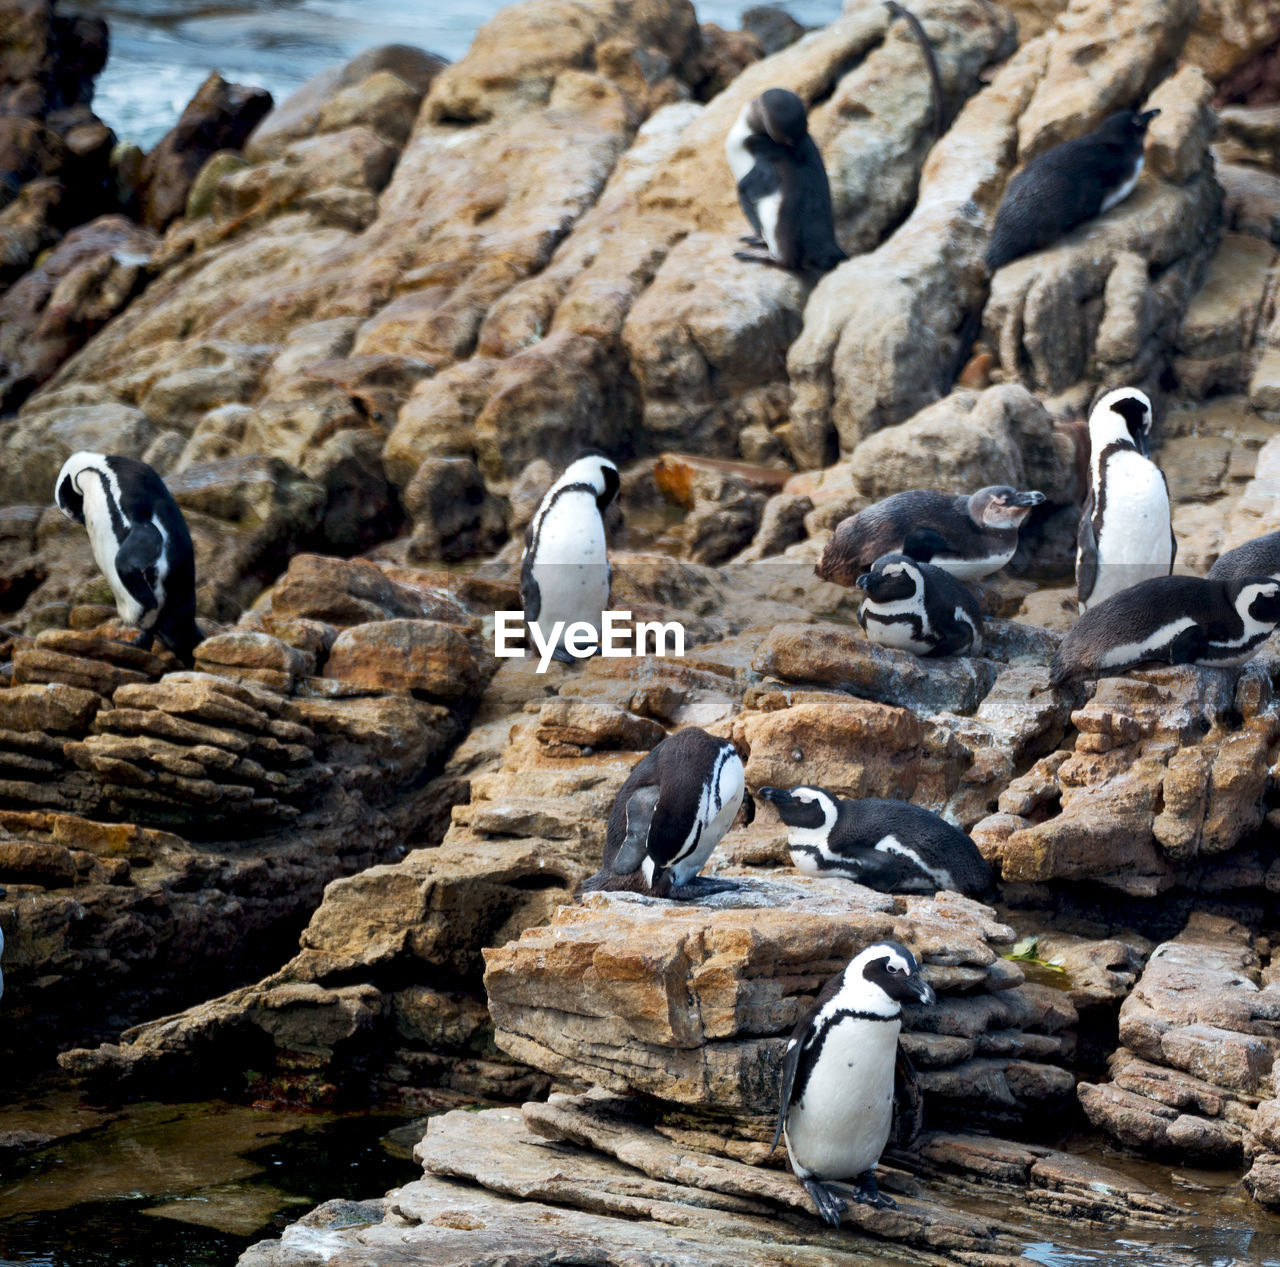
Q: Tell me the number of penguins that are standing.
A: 6